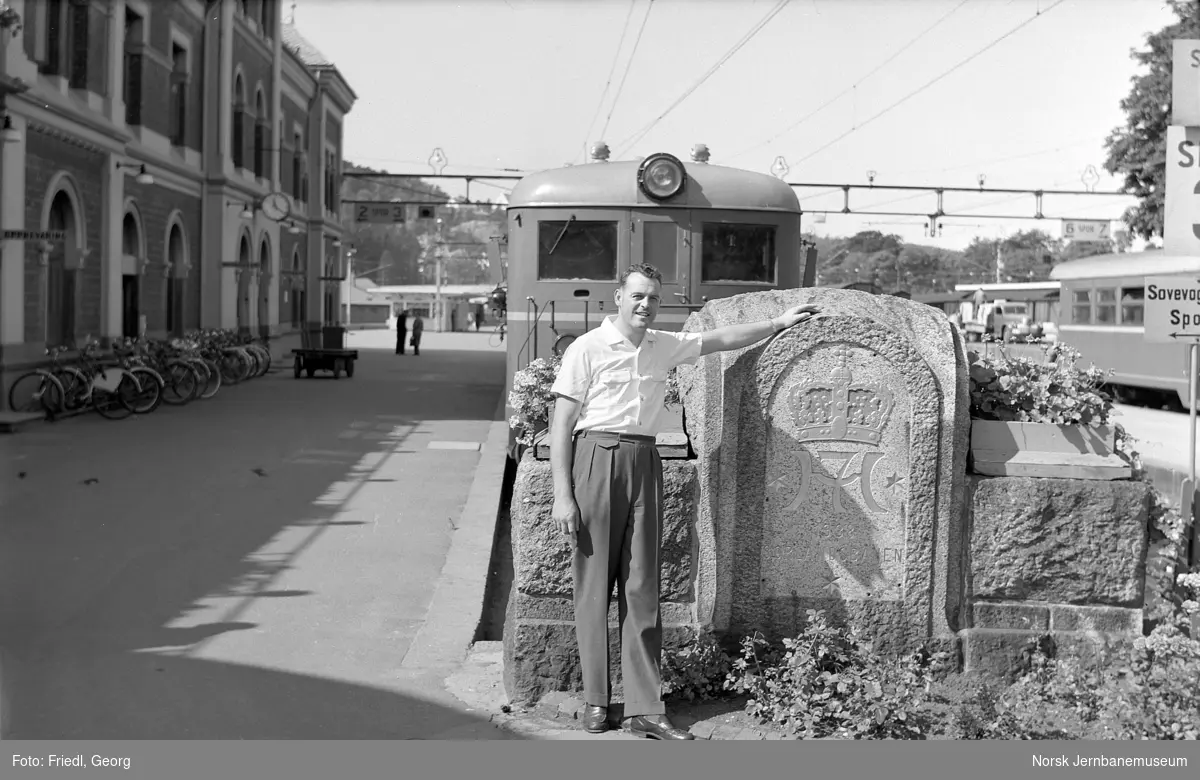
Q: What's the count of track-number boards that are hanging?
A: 2